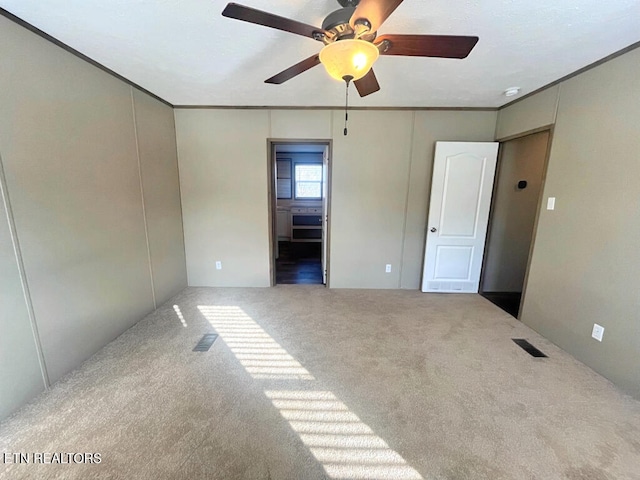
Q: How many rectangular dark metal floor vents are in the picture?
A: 2